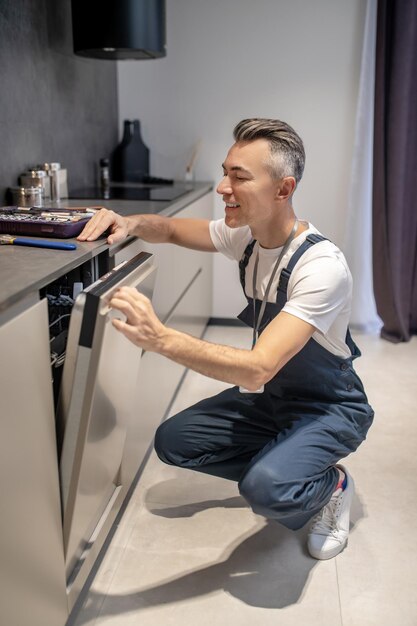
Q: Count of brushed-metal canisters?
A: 3